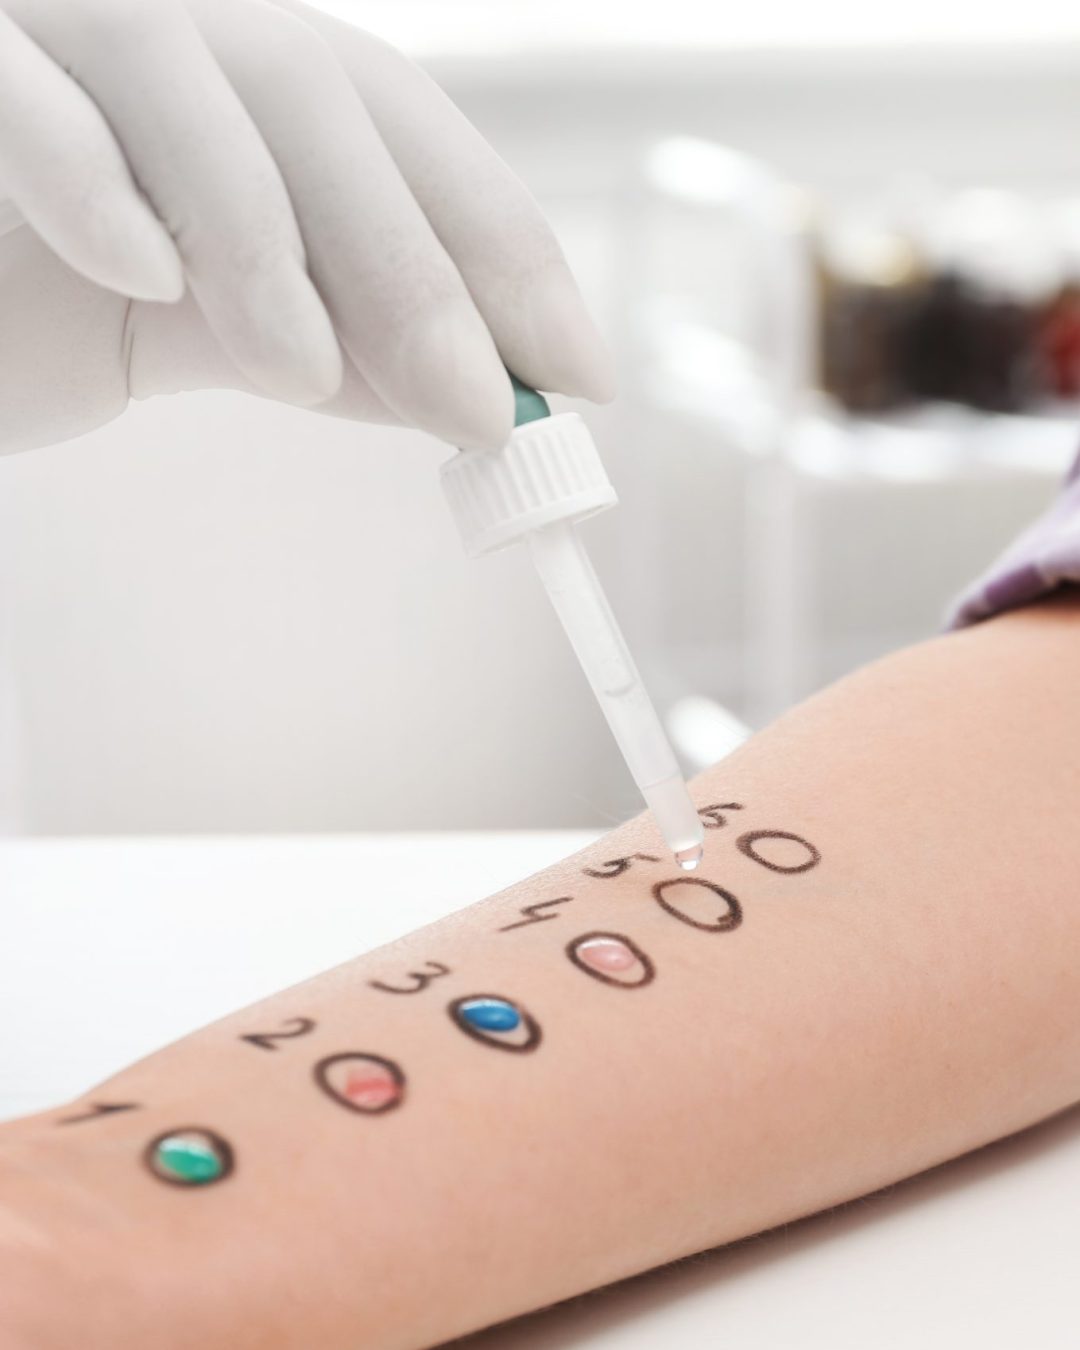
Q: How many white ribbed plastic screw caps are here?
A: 1